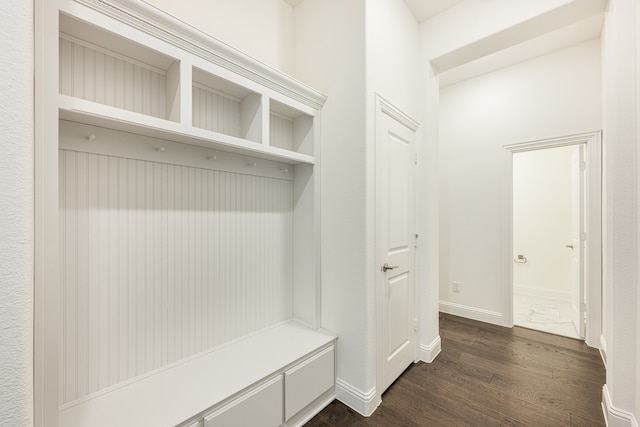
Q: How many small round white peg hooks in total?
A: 5